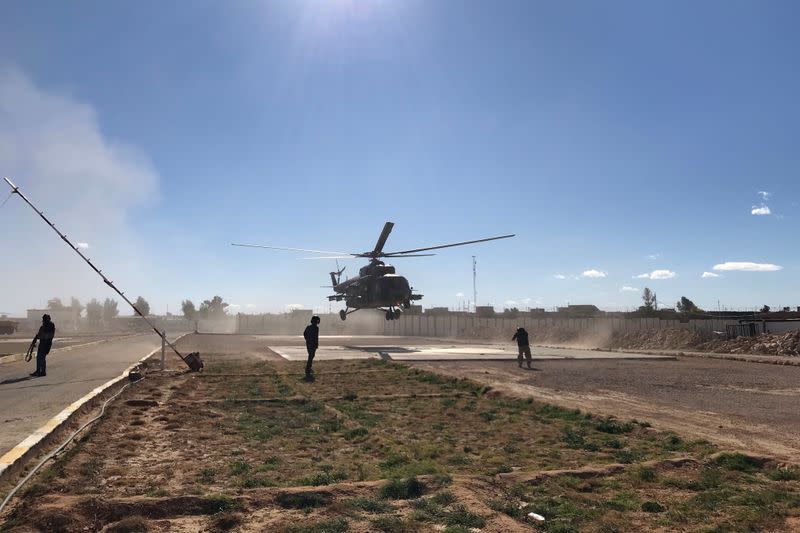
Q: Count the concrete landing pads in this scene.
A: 1